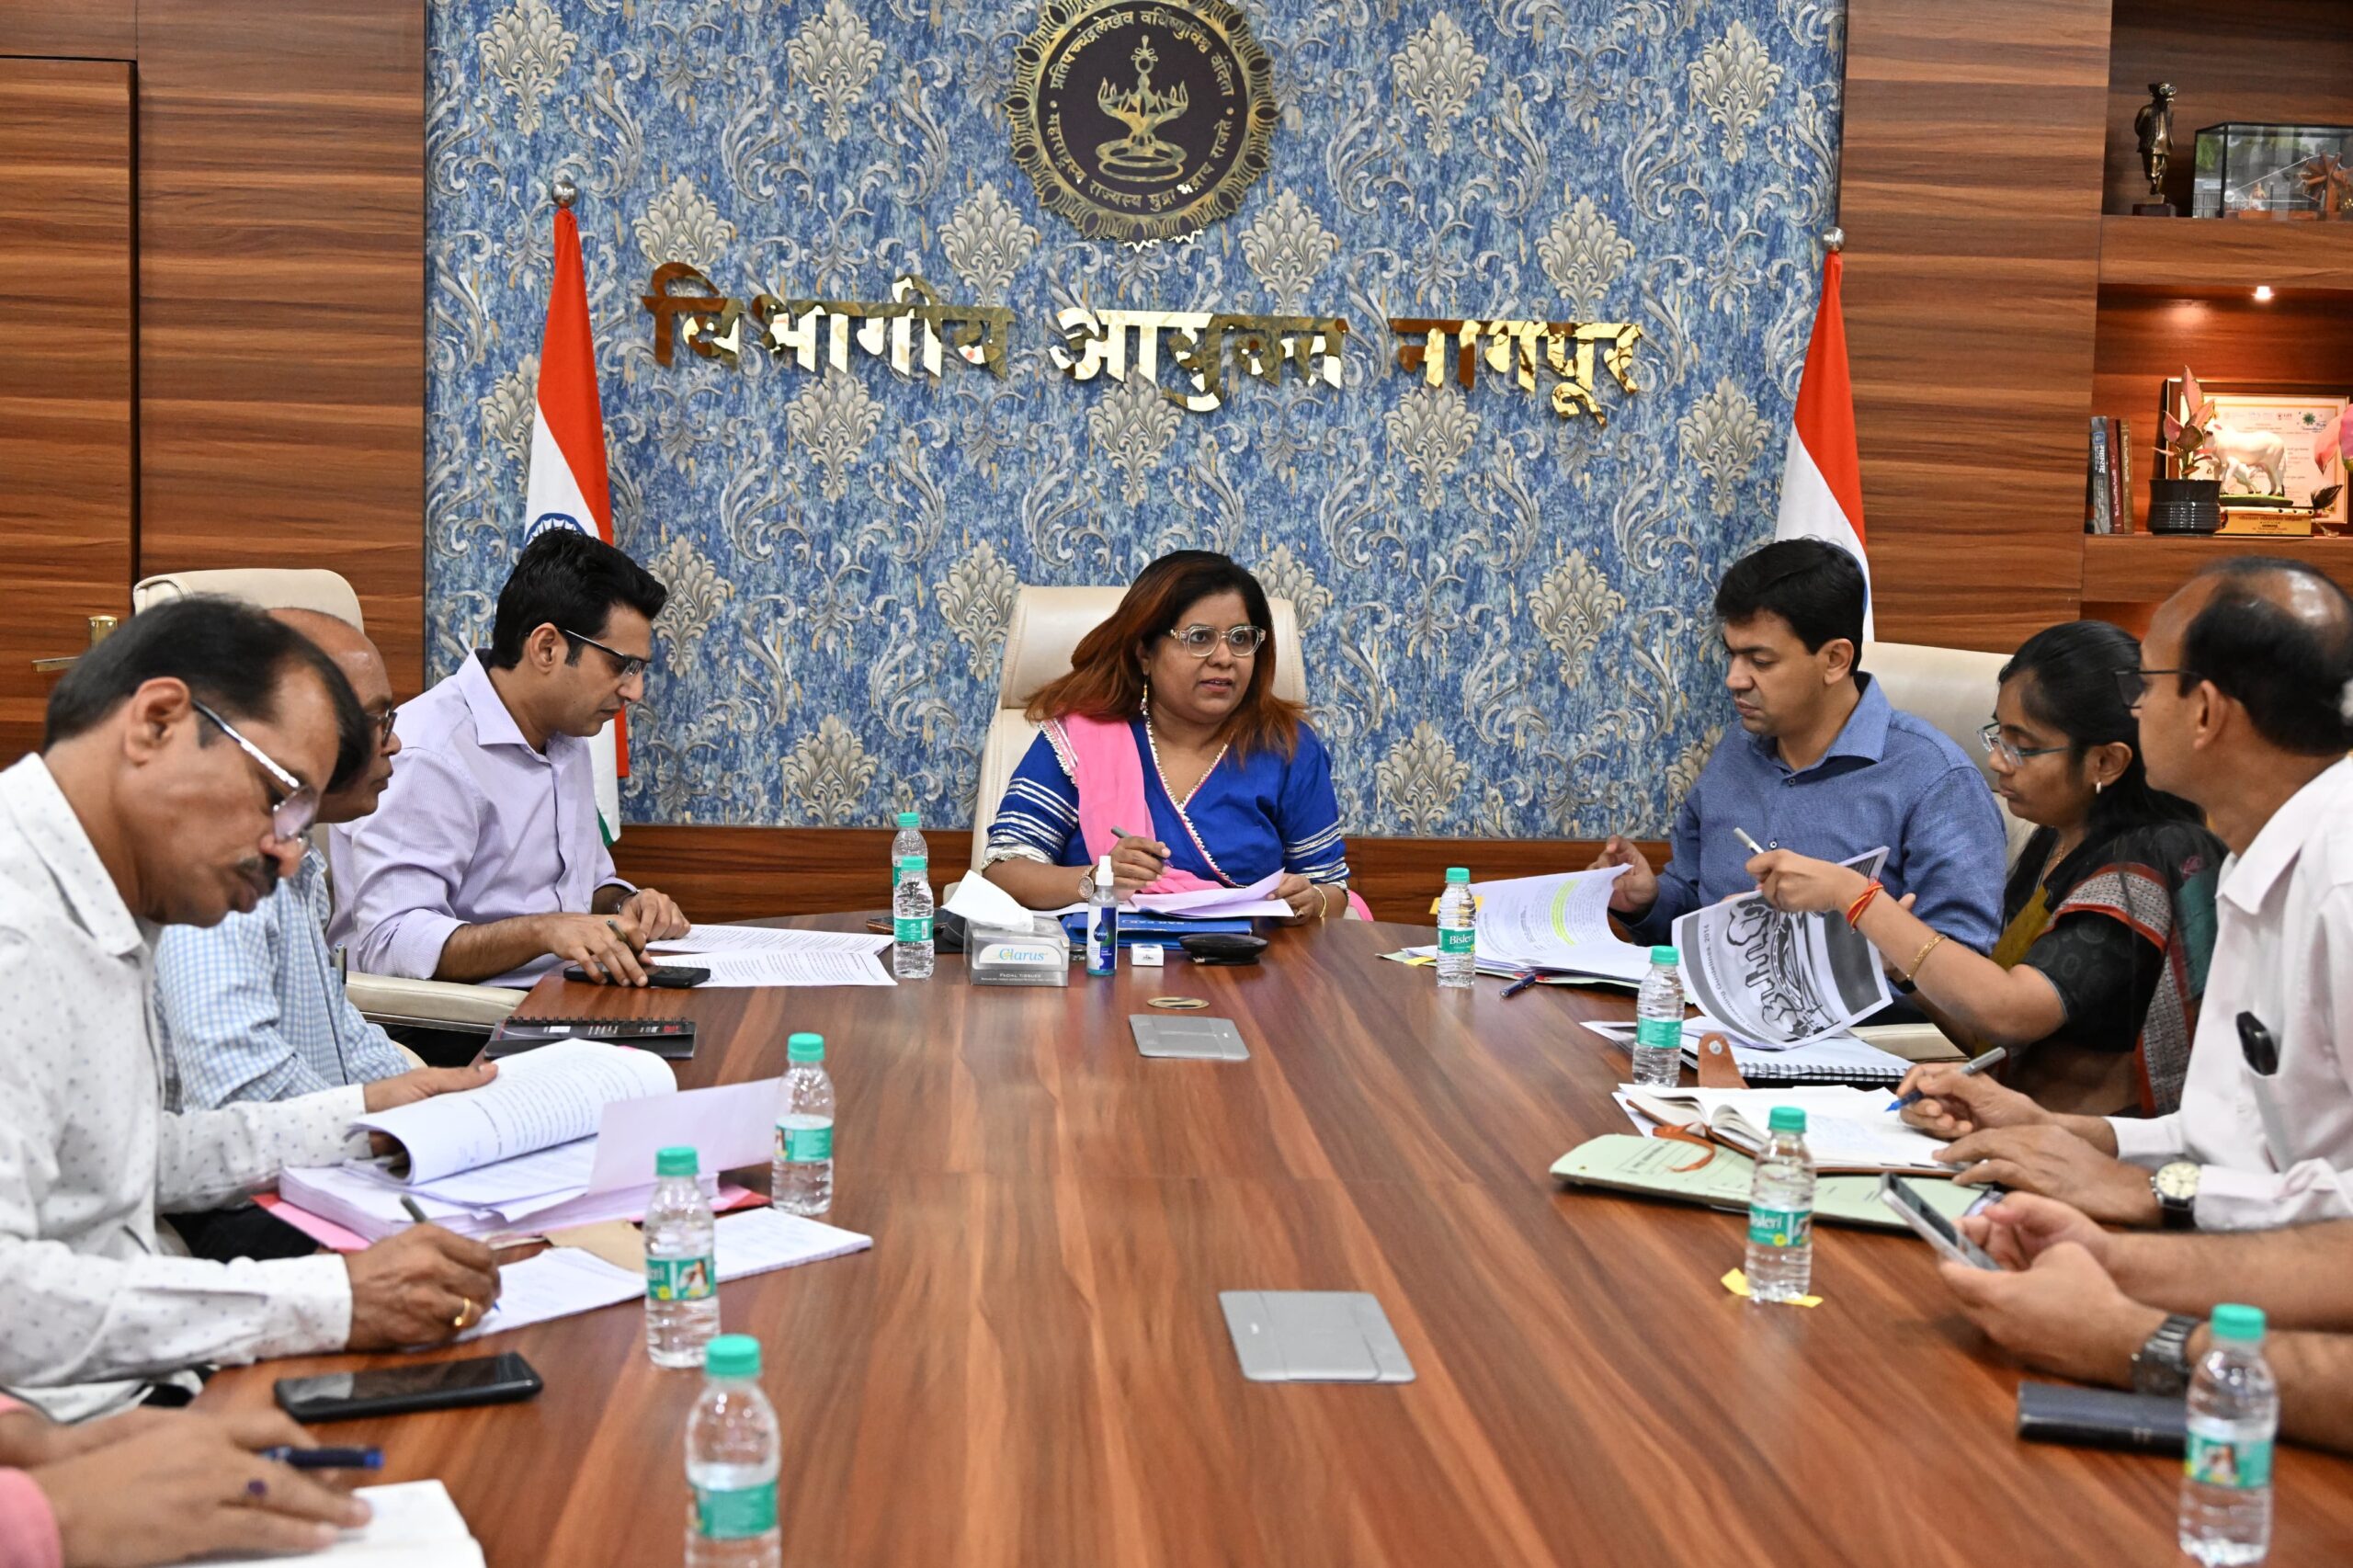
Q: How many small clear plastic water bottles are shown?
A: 9